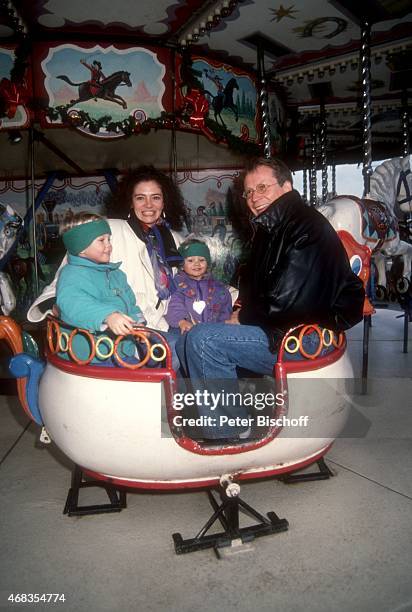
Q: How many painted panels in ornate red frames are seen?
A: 3